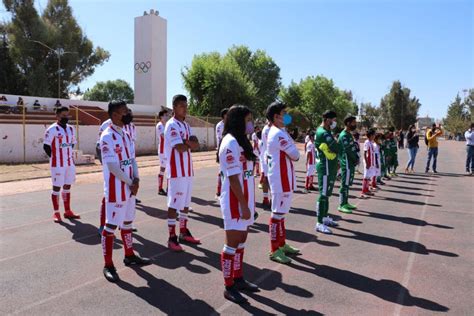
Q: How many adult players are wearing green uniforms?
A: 2